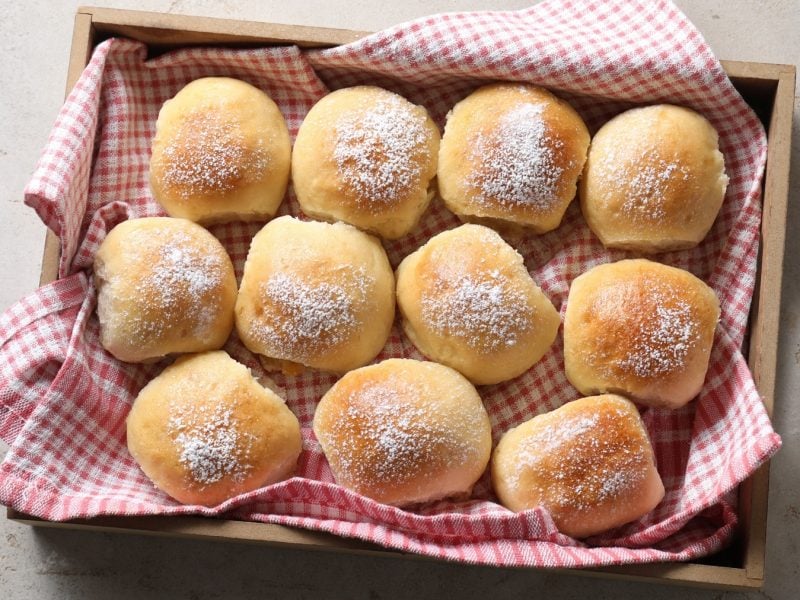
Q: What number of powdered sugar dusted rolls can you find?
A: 11